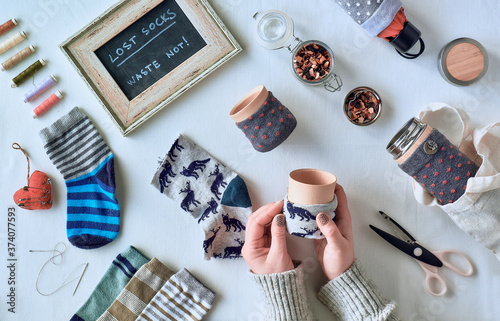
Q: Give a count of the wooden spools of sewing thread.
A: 6